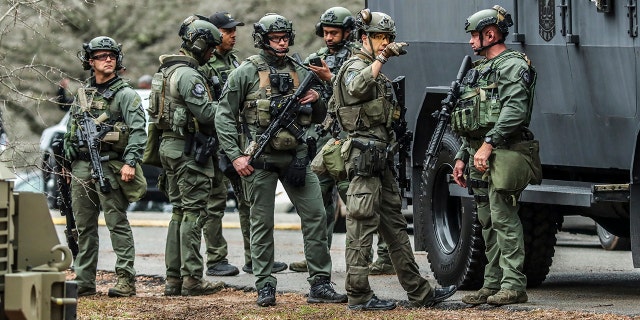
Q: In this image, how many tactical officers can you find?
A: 7